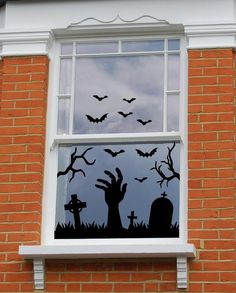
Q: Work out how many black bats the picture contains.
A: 8